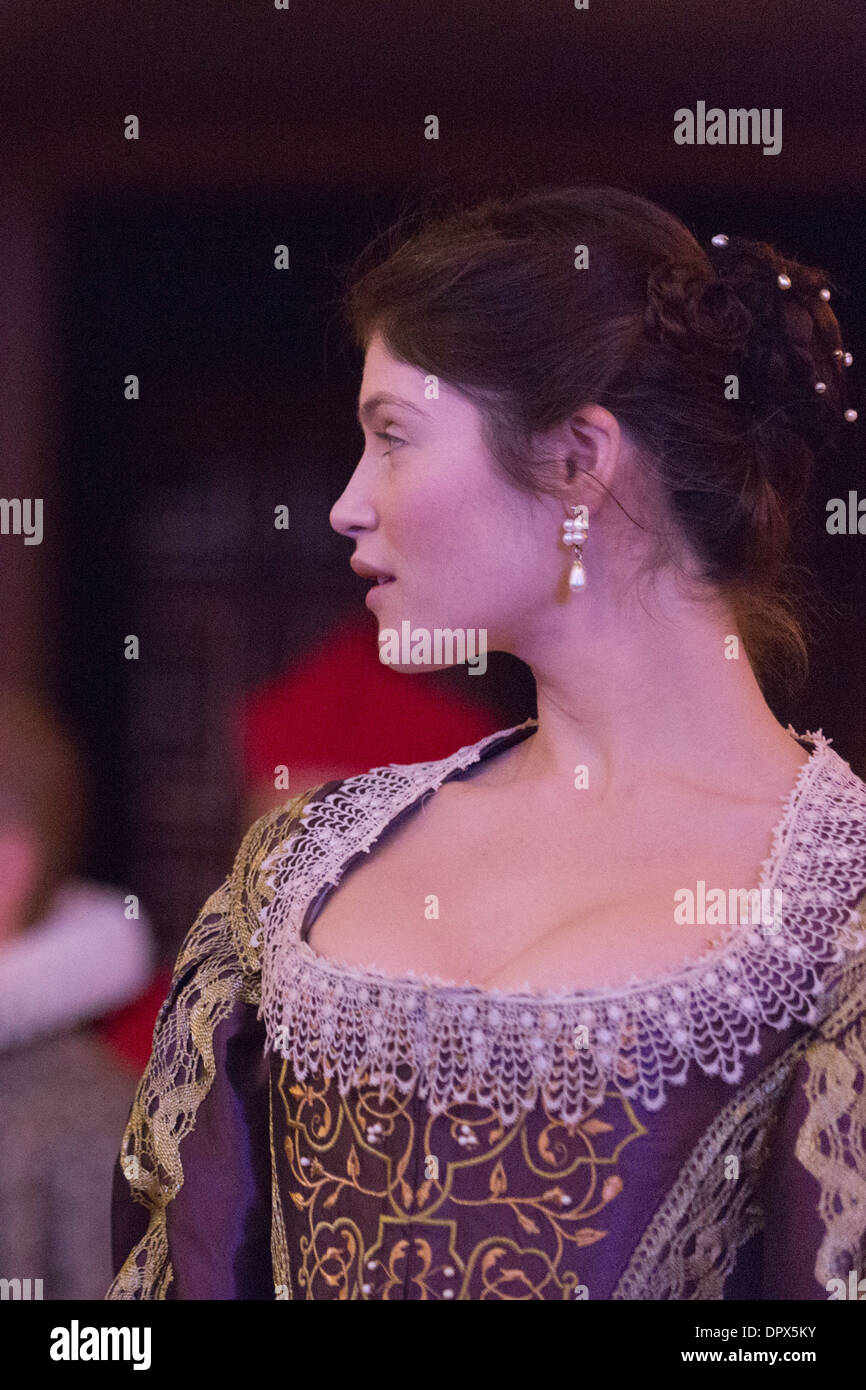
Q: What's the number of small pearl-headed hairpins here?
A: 7